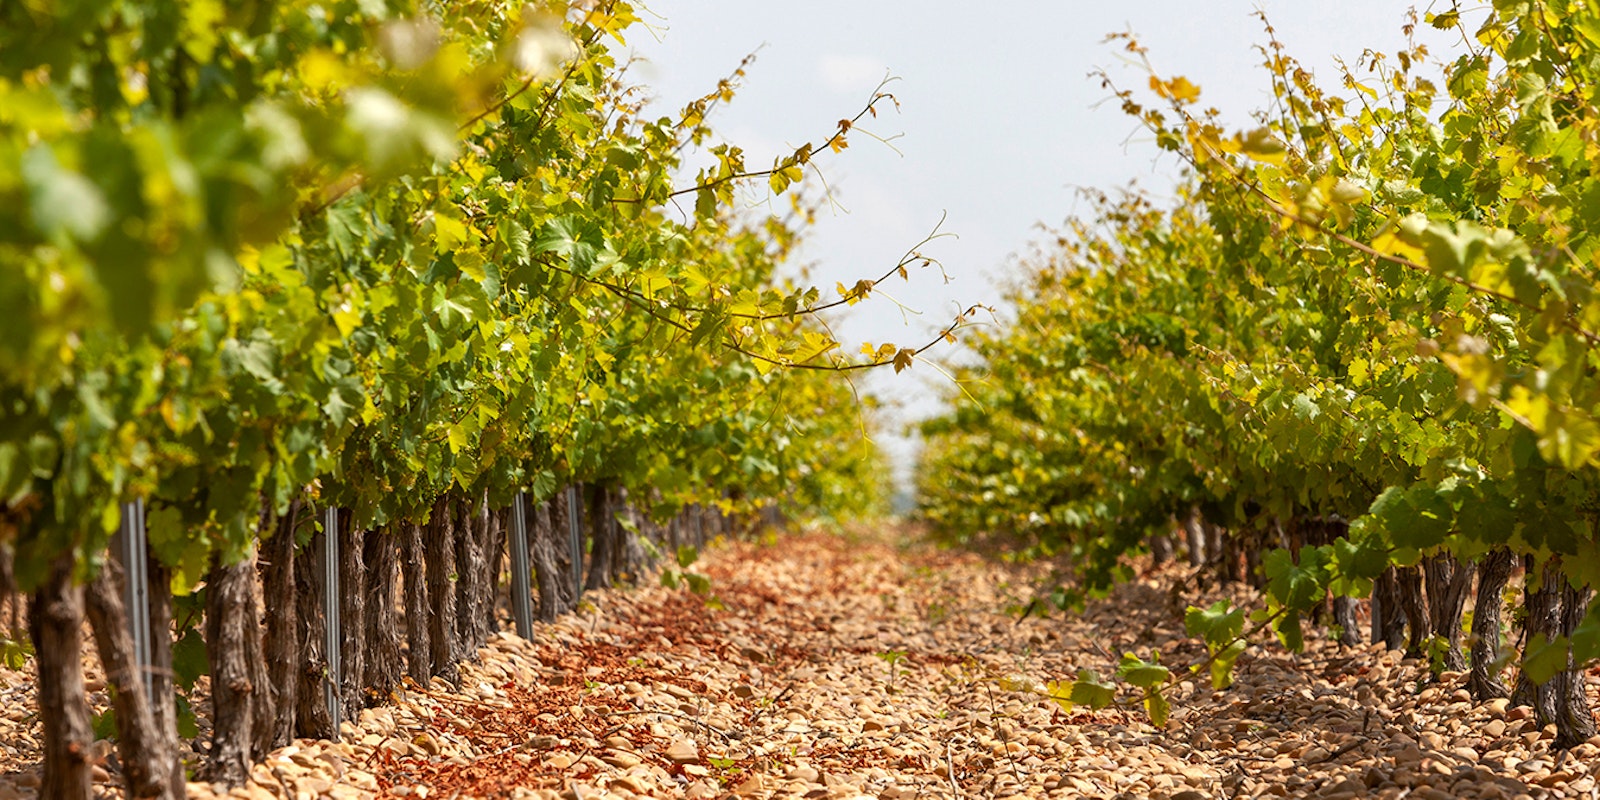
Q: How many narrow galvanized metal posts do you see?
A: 4